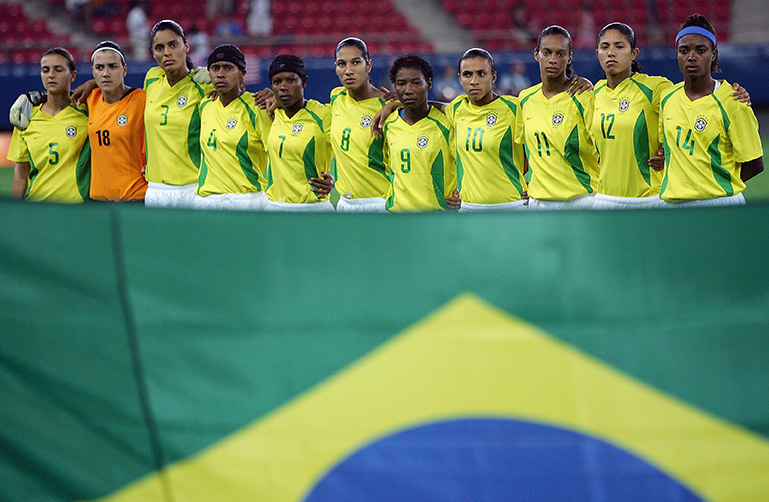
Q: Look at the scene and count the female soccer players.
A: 11